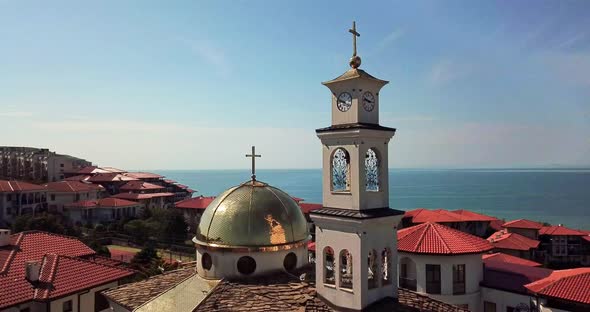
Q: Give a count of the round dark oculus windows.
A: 3